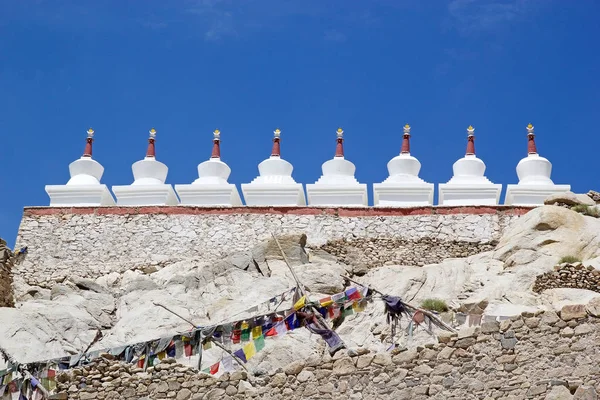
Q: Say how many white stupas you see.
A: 8